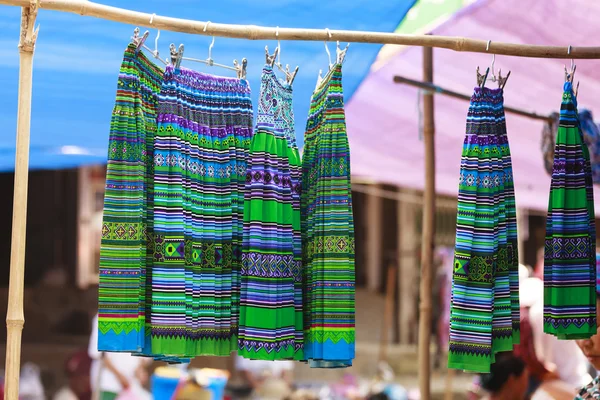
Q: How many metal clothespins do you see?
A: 12